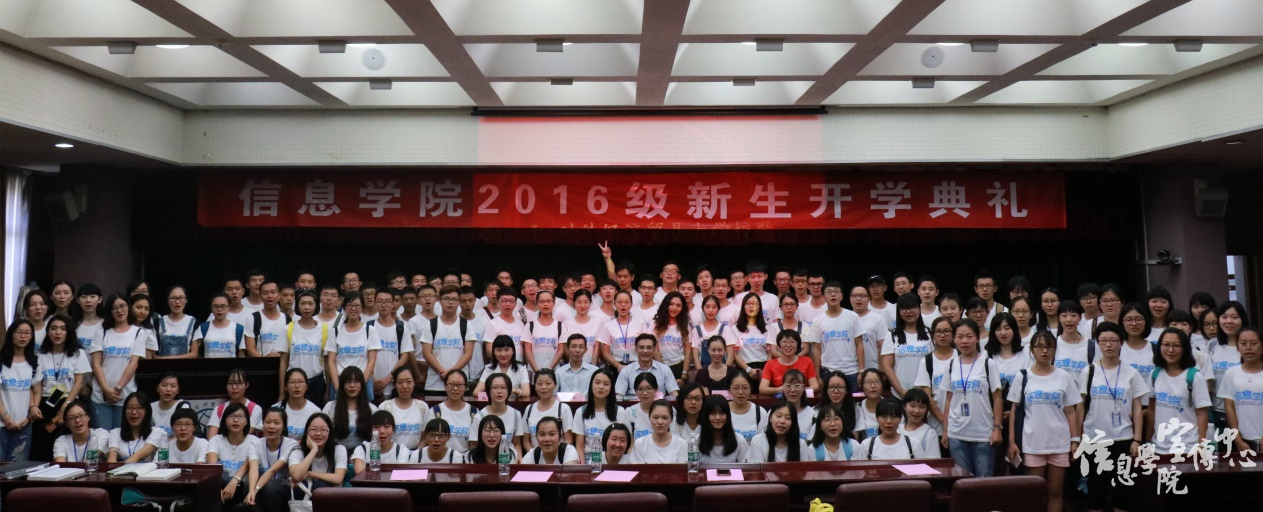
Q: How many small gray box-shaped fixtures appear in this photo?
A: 10